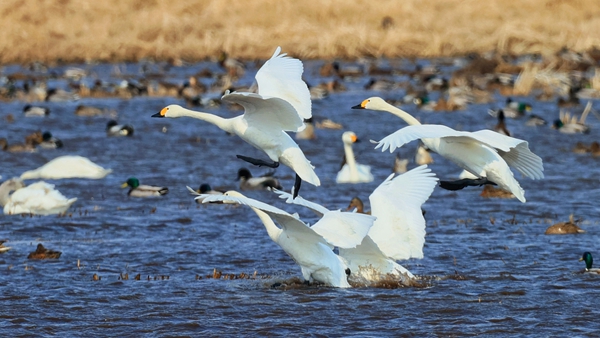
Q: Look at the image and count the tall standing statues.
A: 0